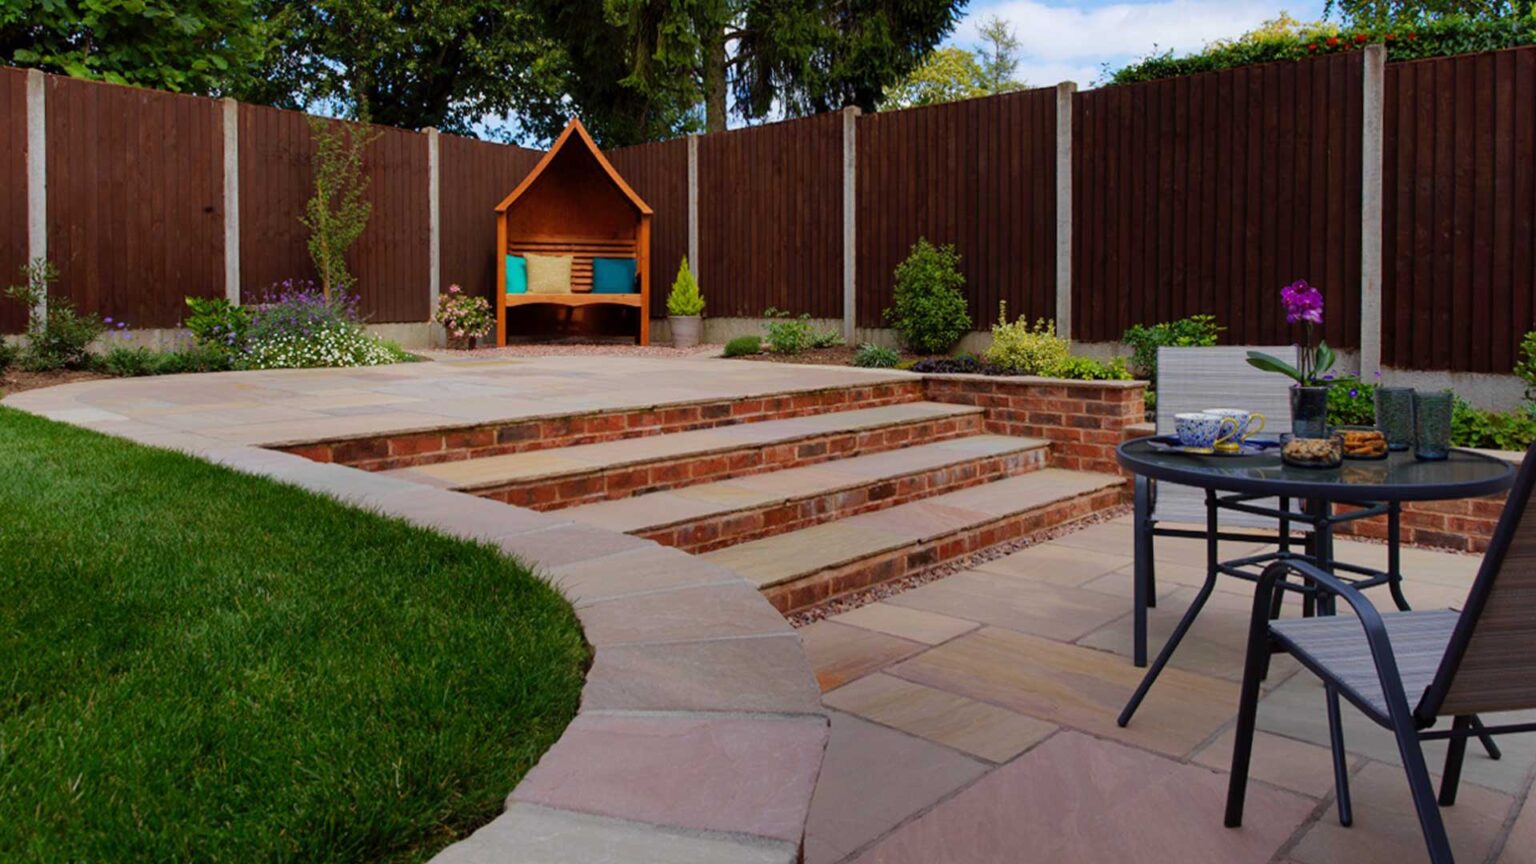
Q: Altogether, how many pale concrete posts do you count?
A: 7